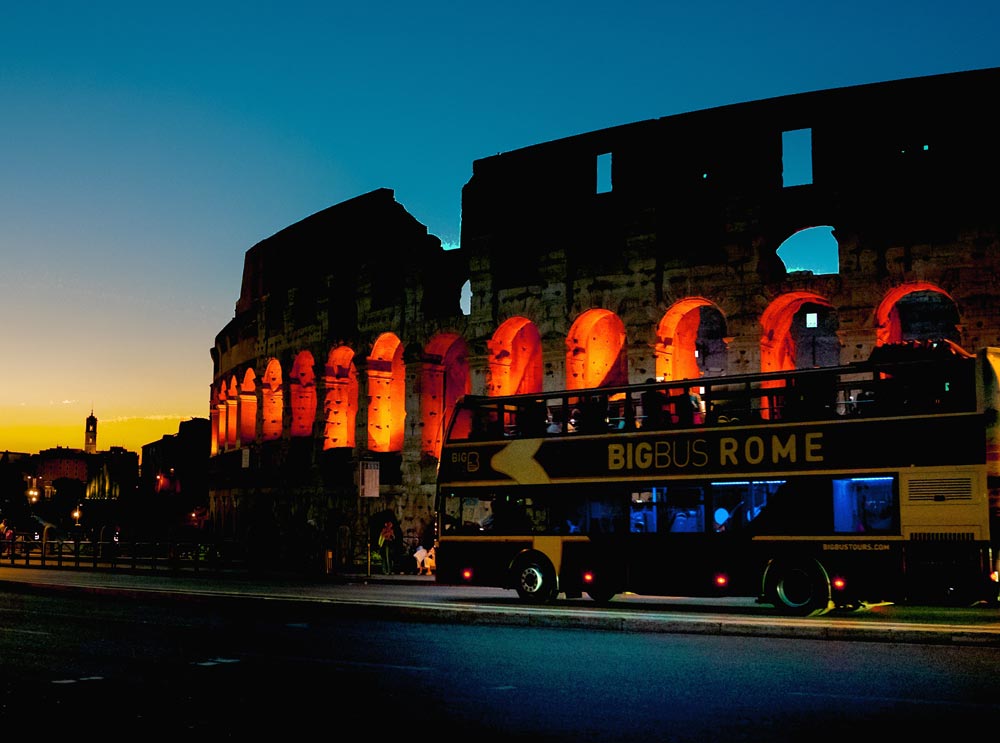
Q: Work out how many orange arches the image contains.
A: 14